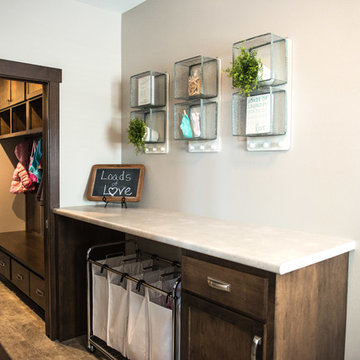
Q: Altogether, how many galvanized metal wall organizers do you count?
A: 3